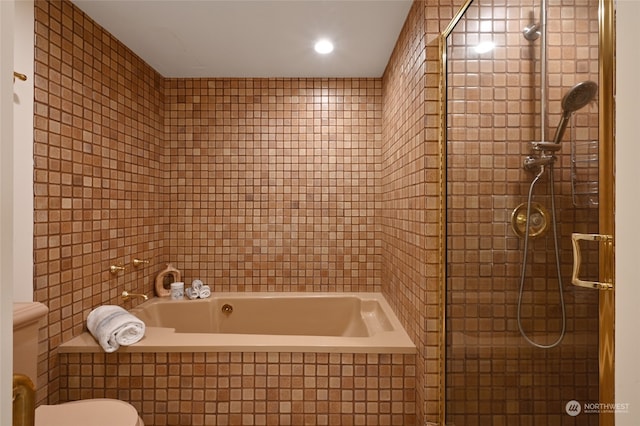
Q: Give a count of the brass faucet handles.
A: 2